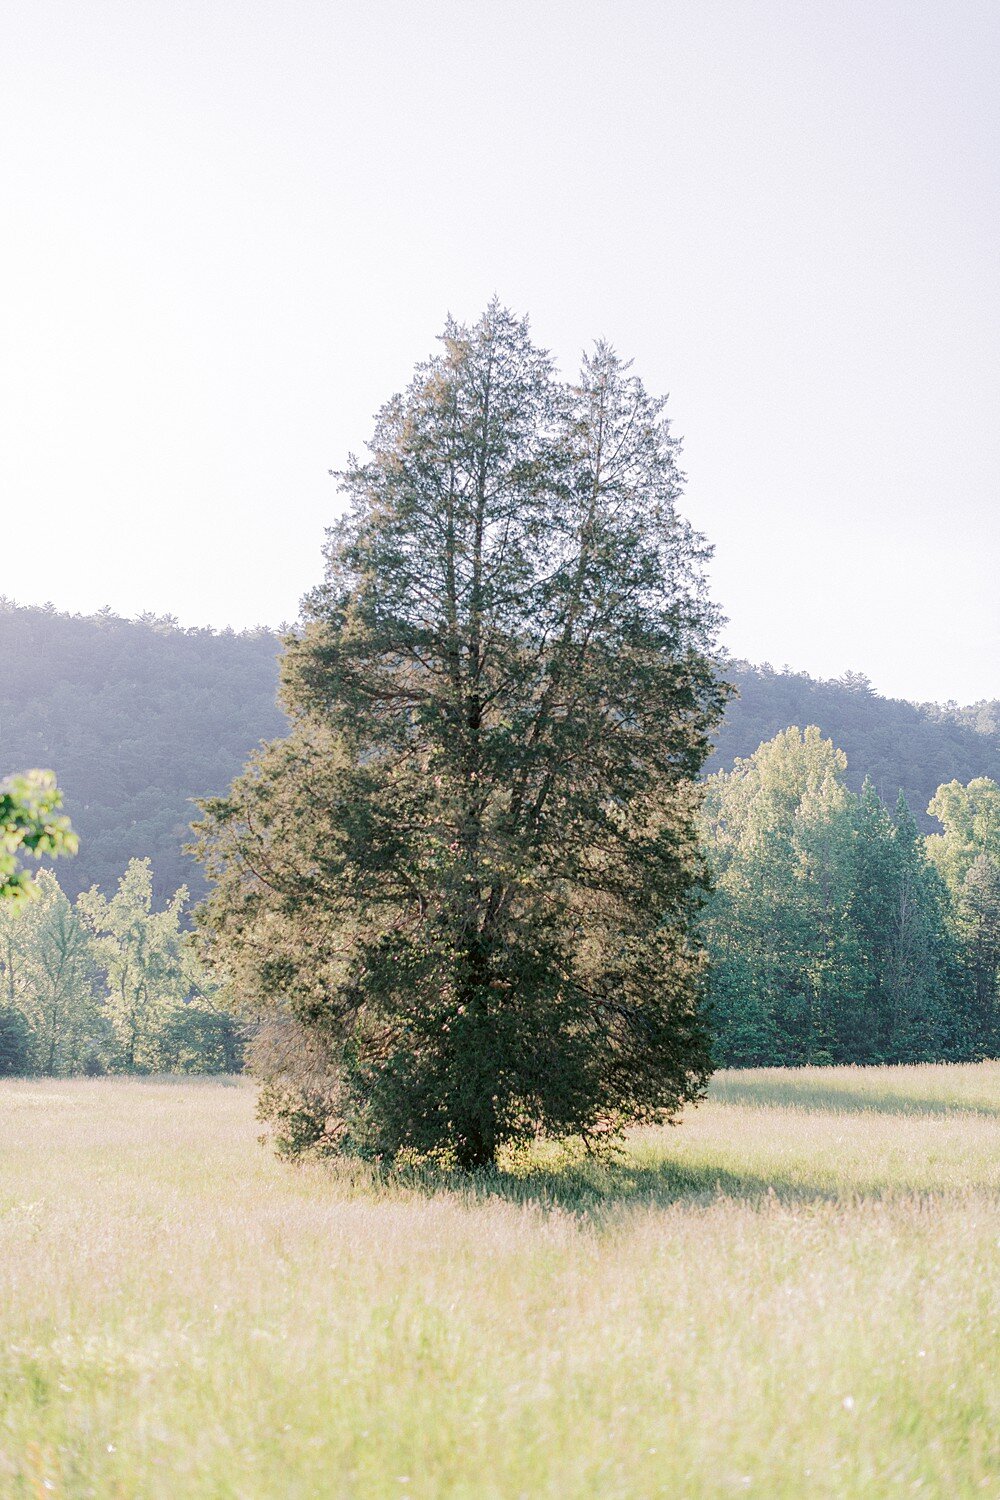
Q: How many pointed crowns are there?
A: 2